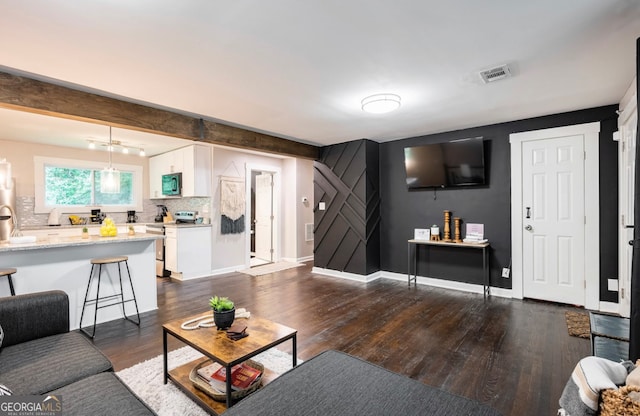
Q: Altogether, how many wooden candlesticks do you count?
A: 2